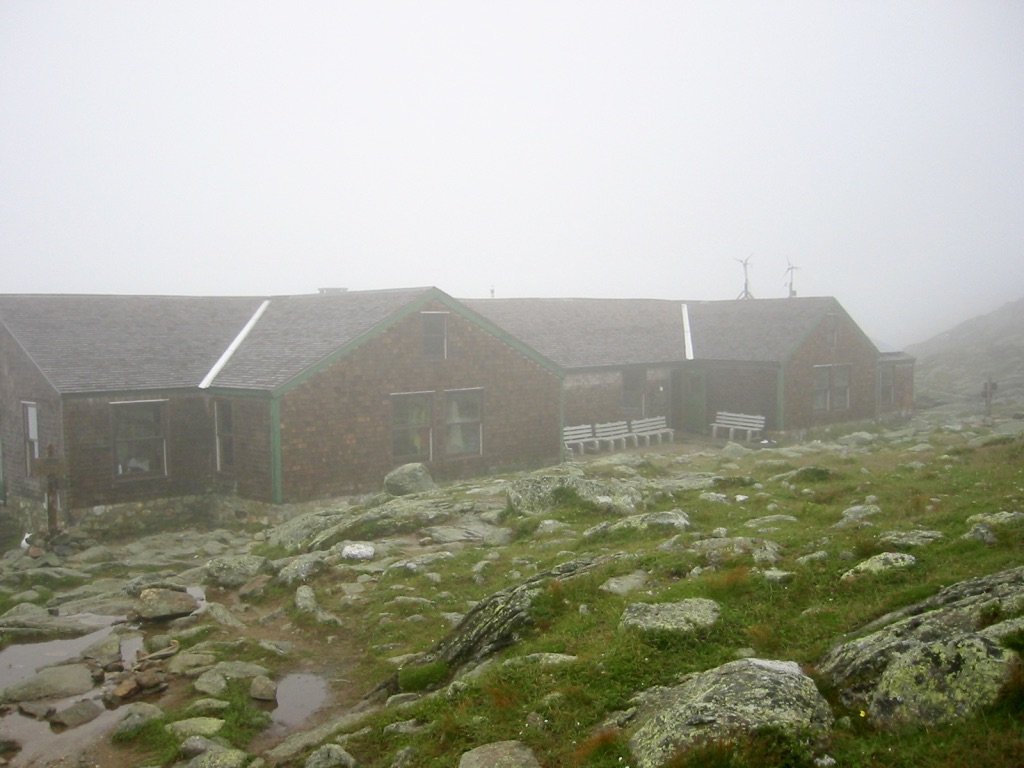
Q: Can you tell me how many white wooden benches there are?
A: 4